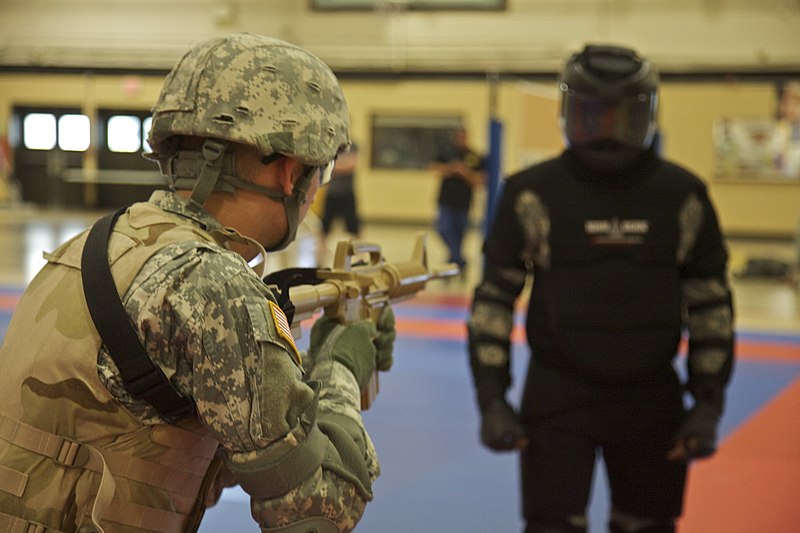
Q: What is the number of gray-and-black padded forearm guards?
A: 2